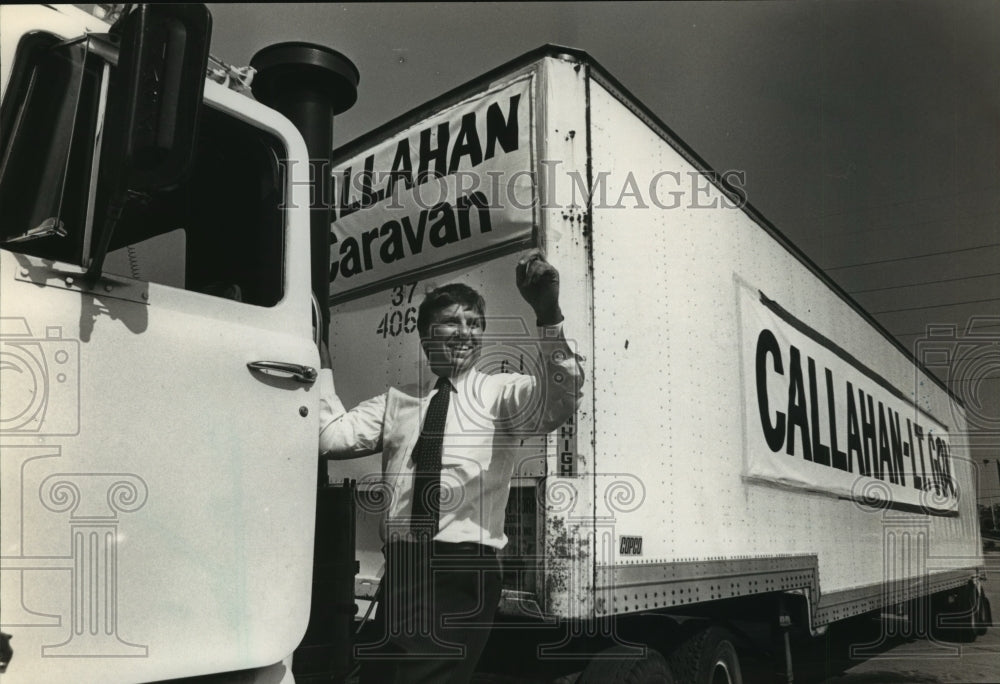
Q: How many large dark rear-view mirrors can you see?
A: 1